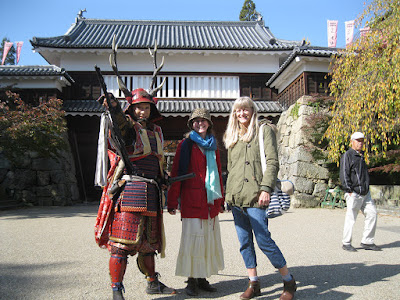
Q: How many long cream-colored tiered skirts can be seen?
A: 1